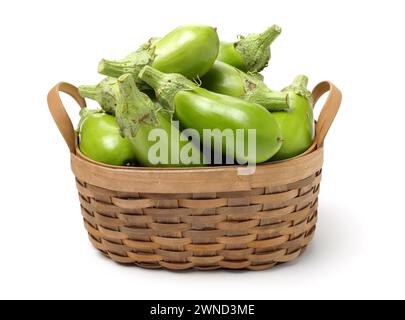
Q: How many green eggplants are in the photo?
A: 8